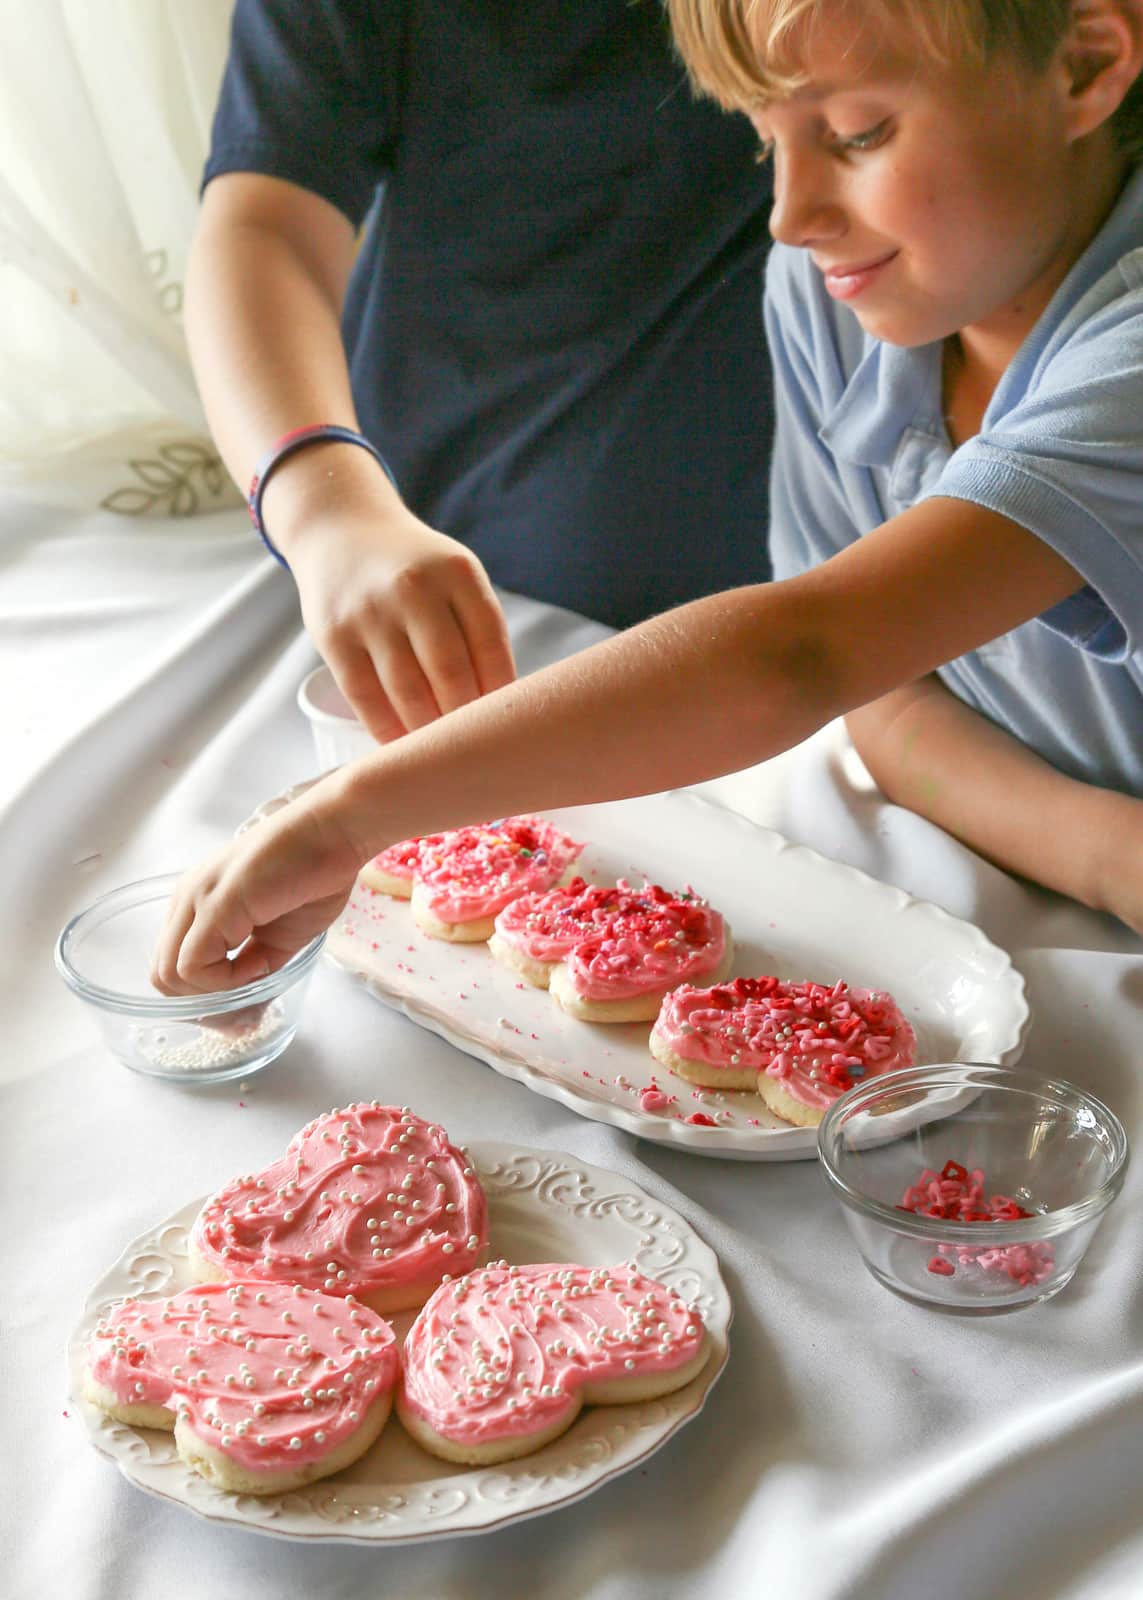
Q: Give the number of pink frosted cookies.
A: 6